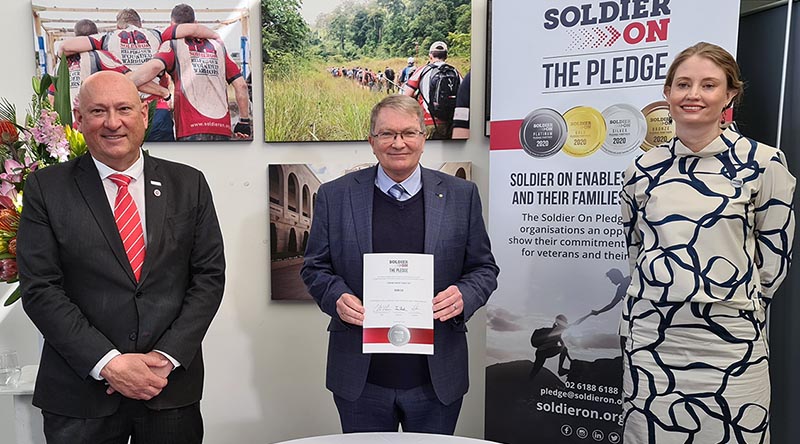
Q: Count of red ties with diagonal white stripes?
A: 1